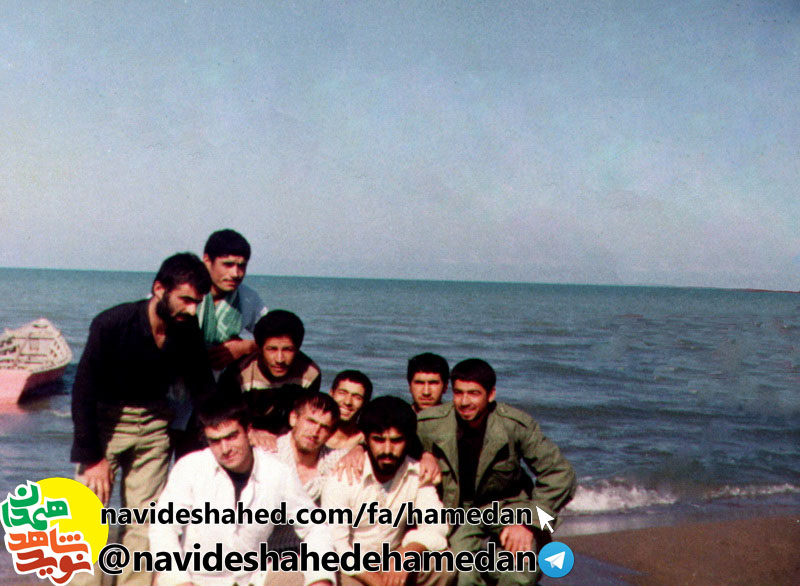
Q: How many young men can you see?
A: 9